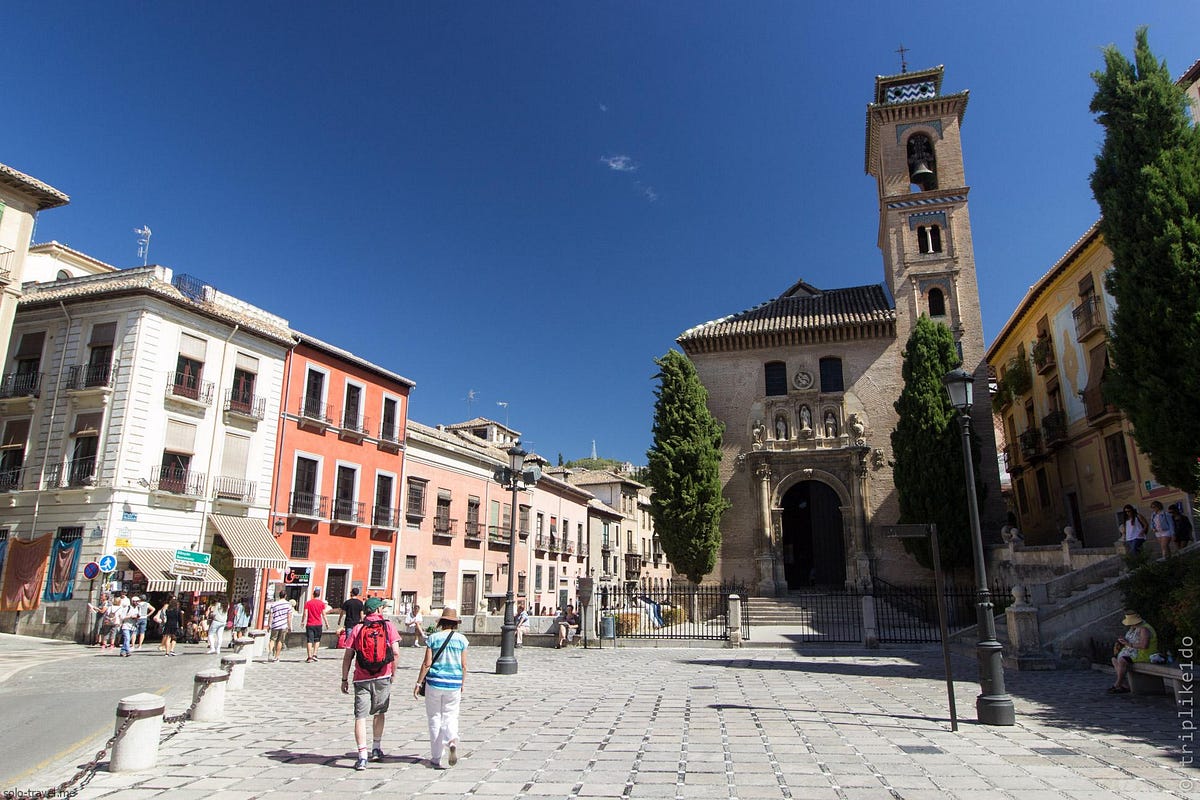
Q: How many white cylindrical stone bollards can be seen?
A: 5